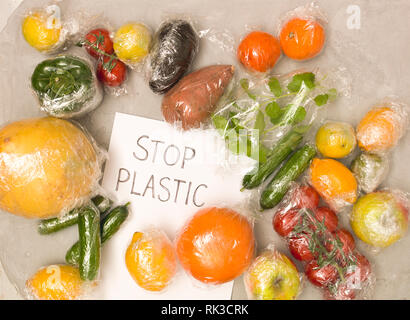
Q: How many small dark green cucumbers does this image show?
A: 5